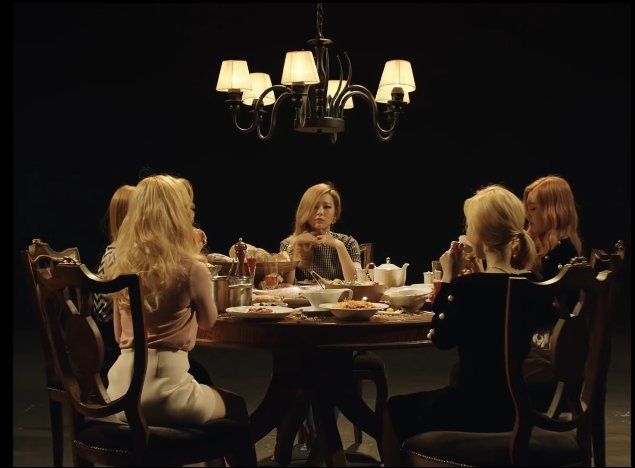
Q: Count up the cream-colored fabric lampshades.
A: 6